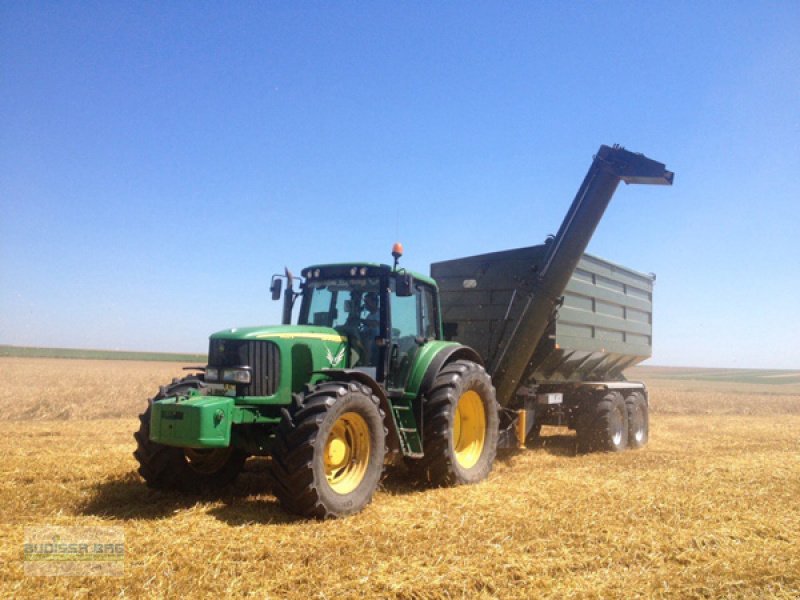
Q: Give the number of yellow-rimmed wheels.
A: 2